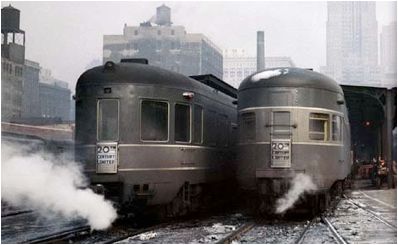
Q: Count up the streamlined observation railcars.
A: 2